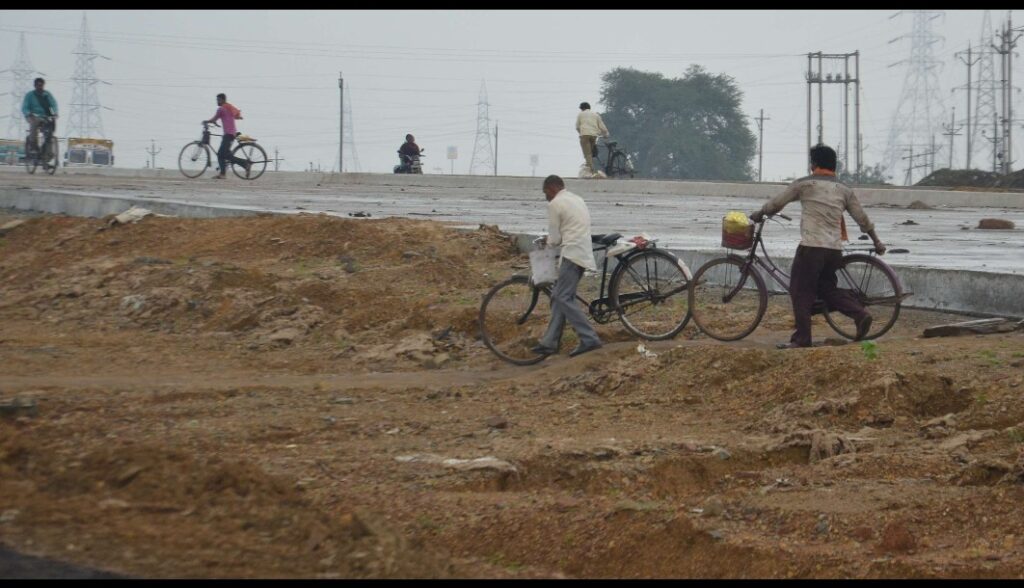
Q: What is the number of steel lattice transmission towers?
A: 6